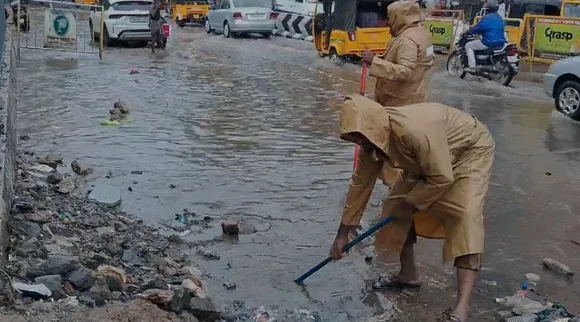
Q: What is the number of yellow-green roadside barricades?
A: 2